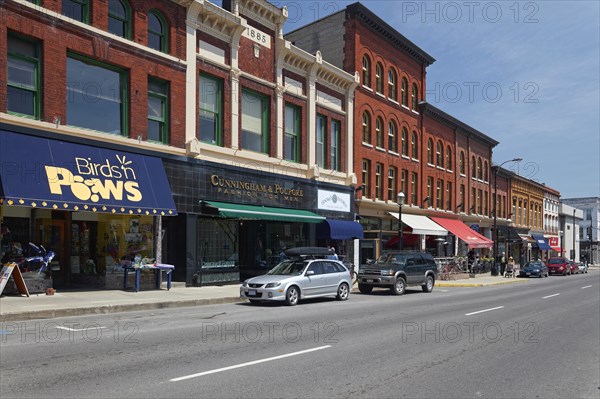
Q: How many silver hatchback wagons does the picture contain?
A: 1